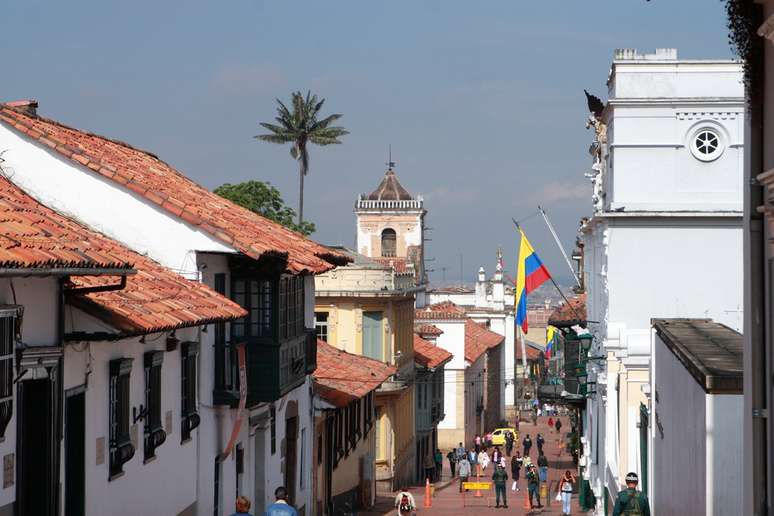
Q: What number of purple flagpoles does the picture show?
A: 0